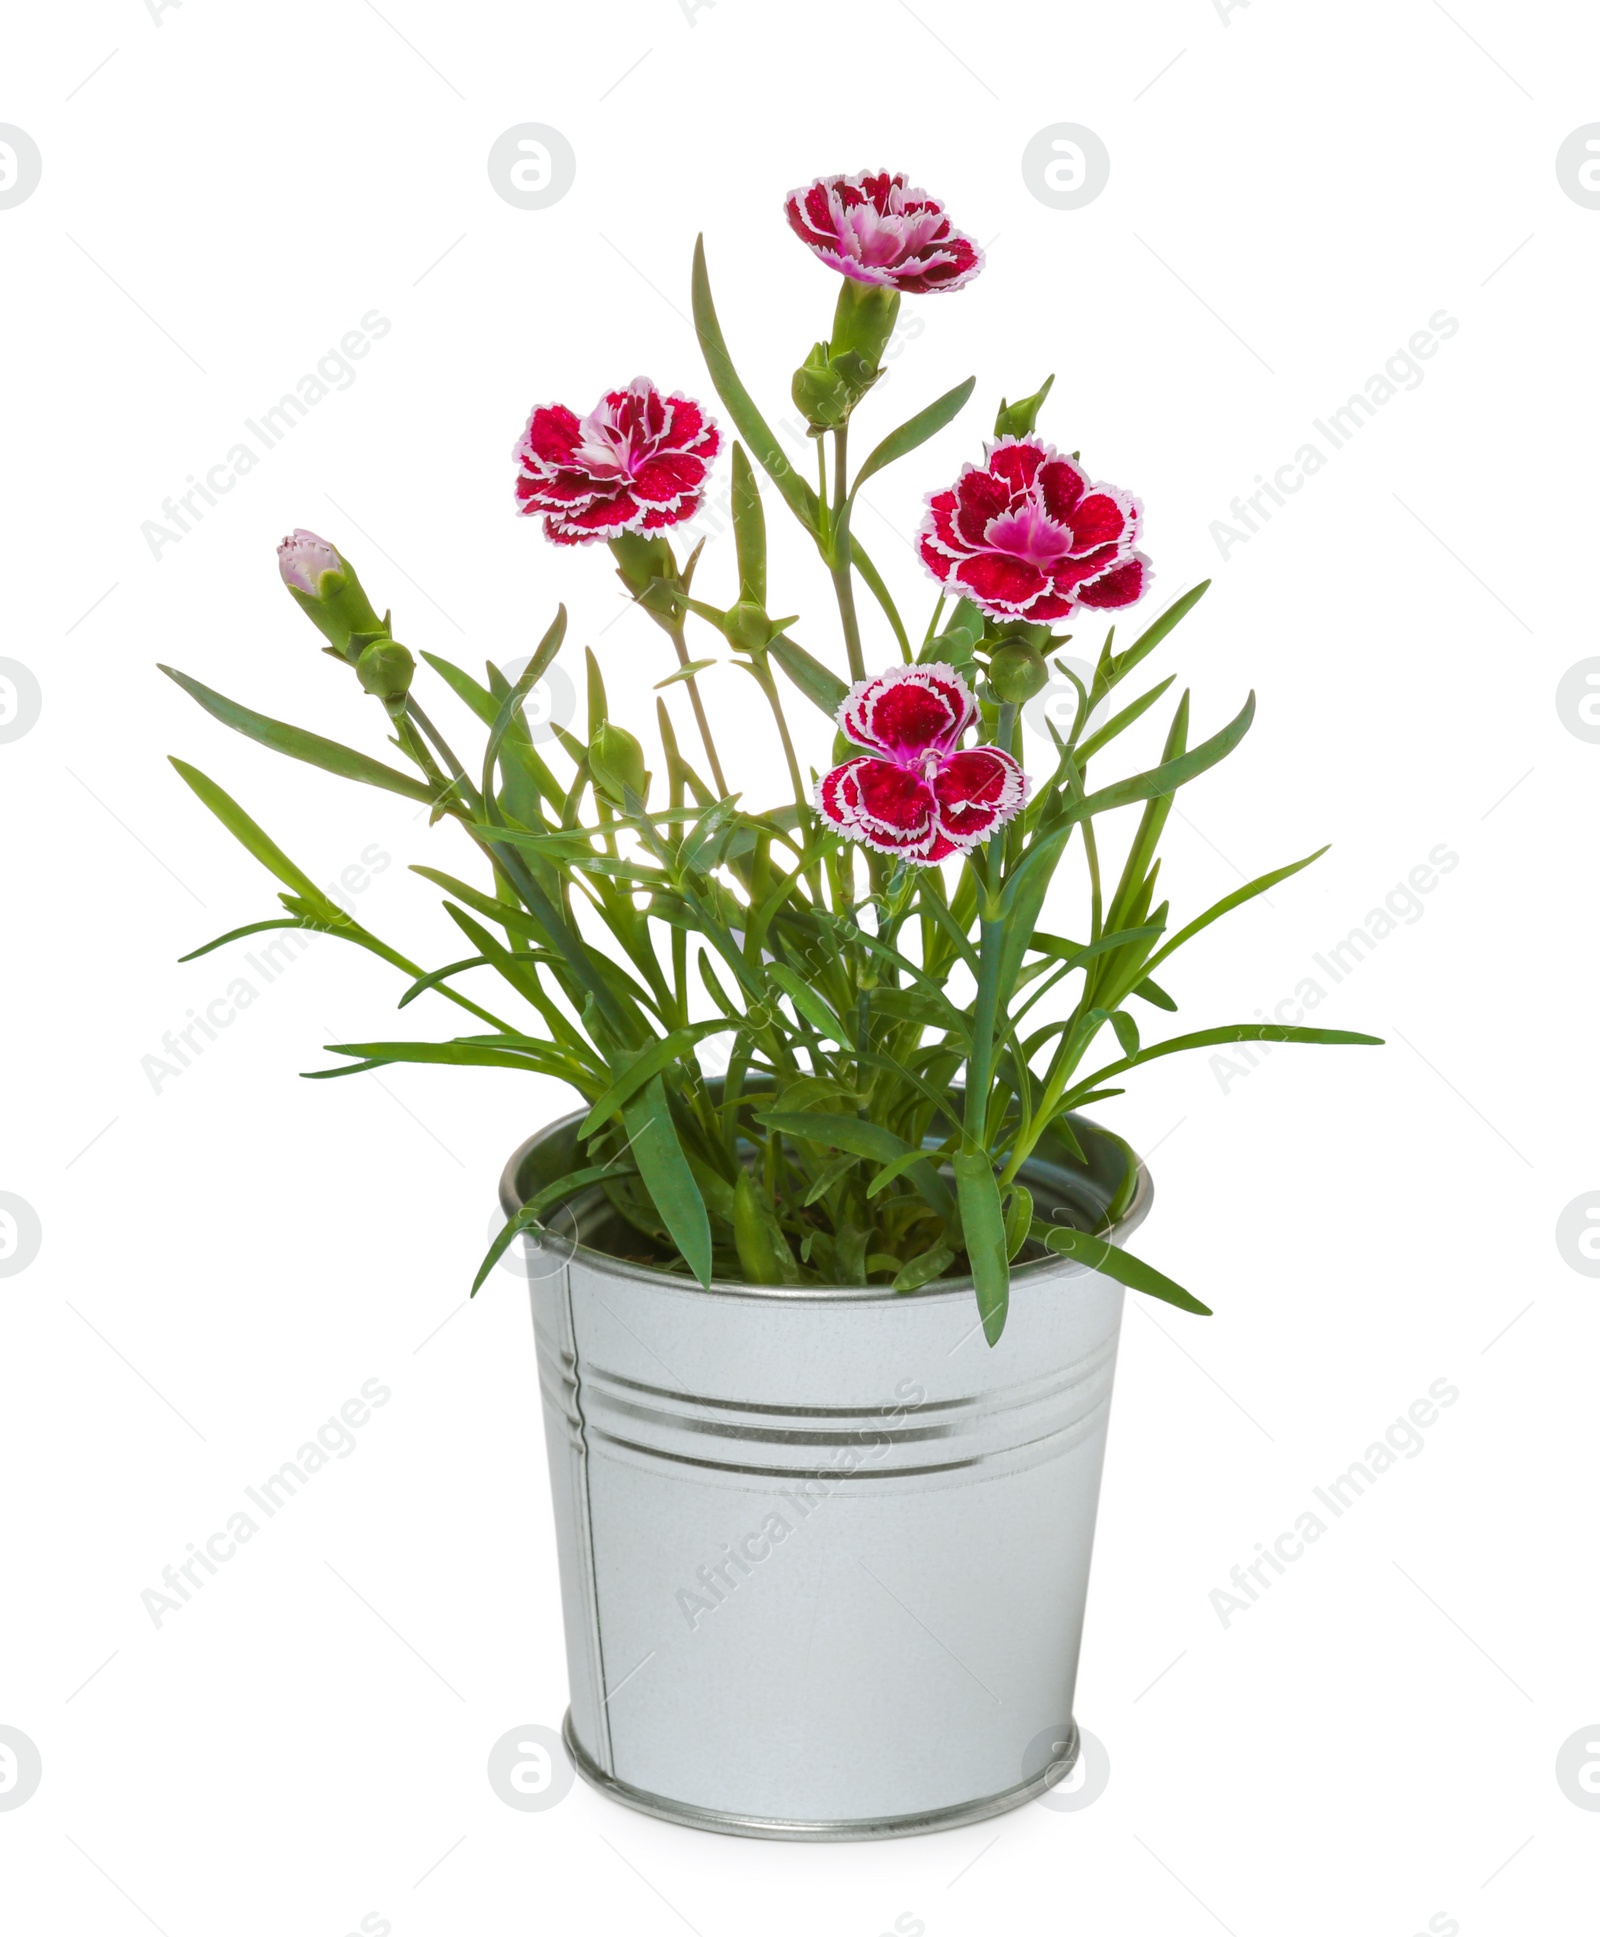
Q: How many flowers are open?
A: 4